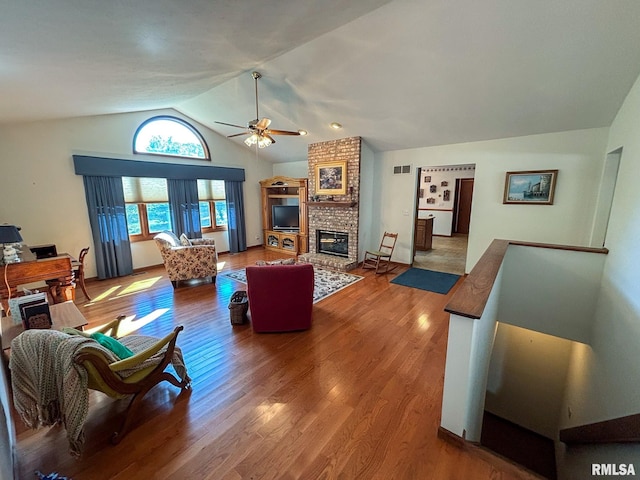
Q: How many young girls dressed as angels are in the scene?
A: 0